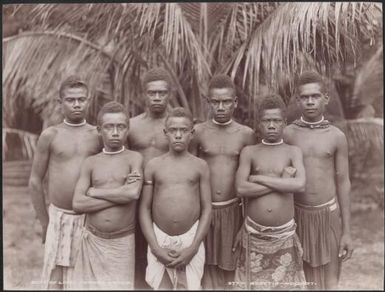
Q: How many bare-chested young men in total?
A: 7